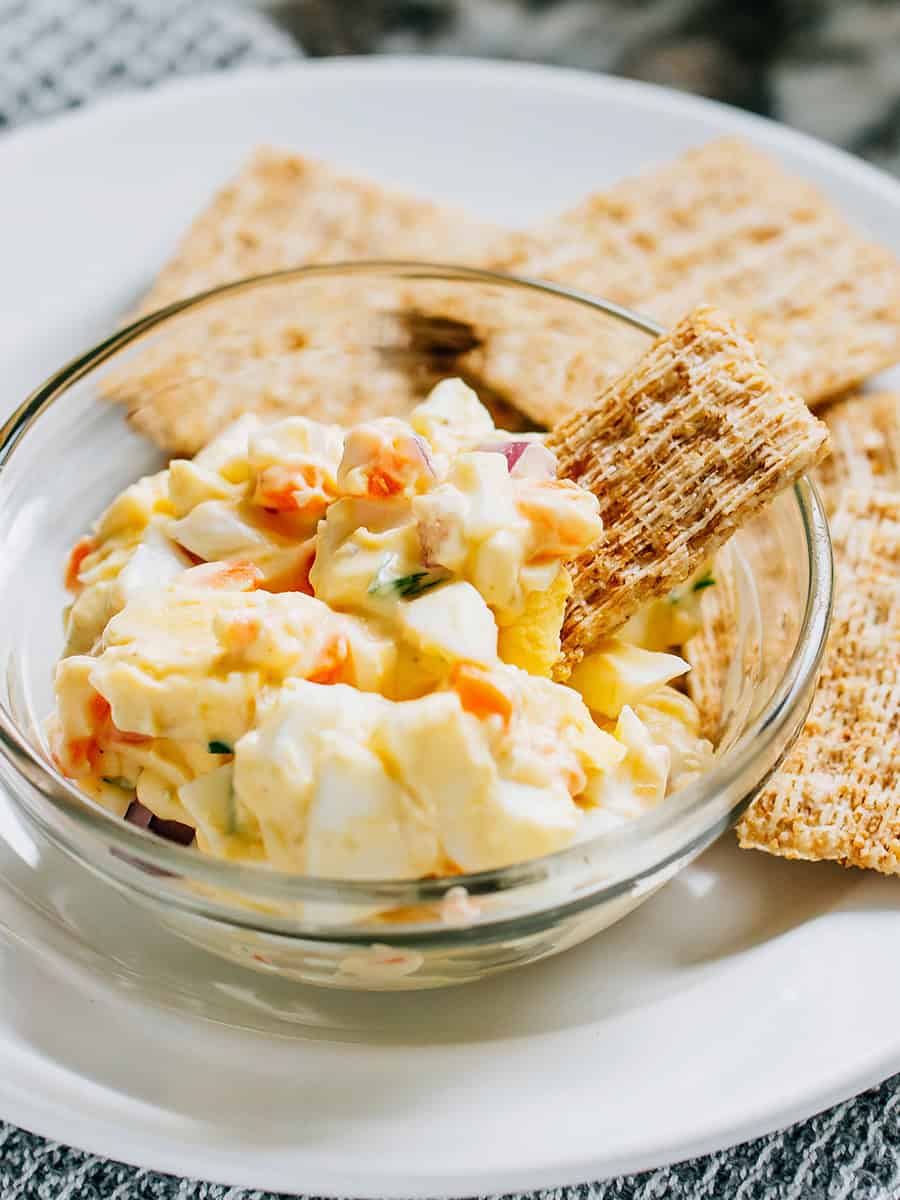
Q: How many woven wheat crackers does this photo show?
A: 4